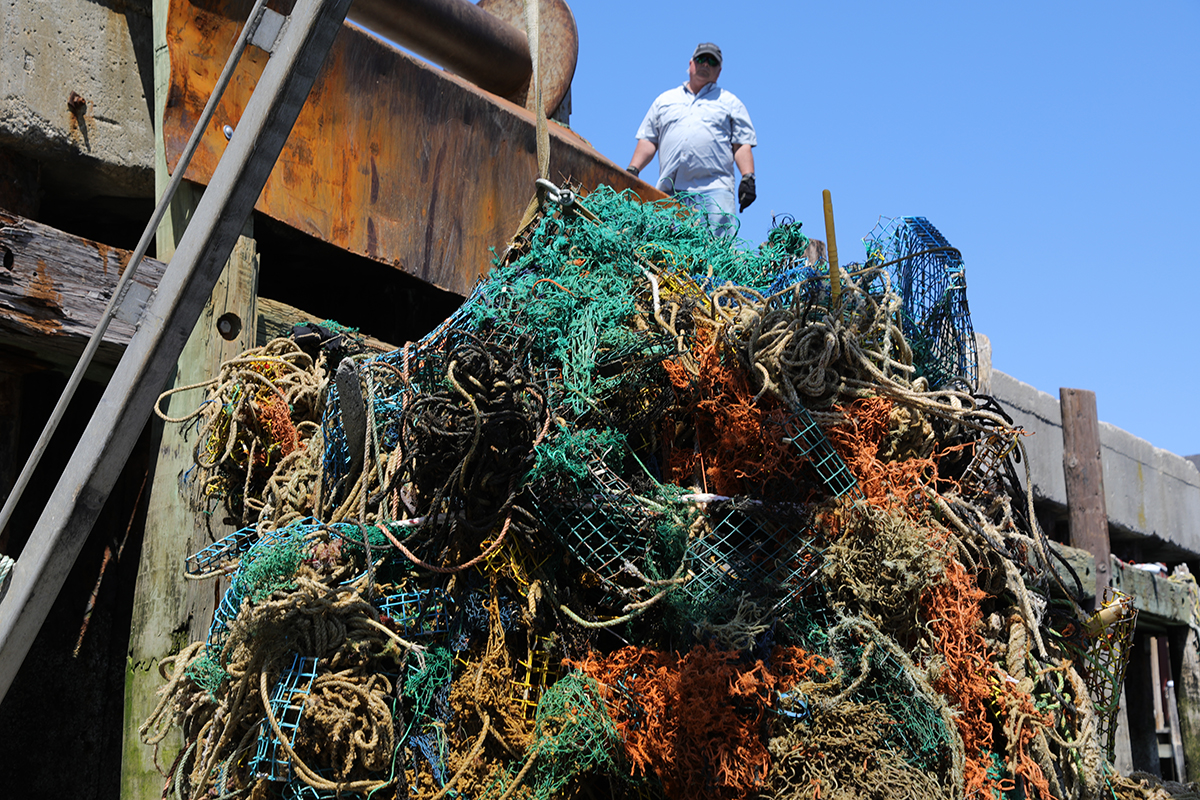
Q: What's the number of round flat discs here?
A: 1